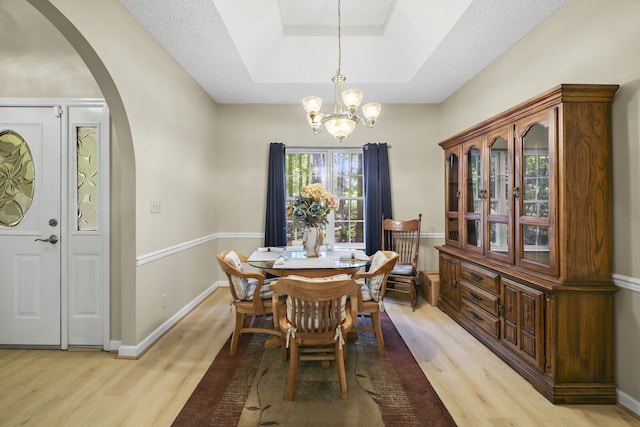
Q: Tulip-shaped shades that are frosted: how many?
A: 4